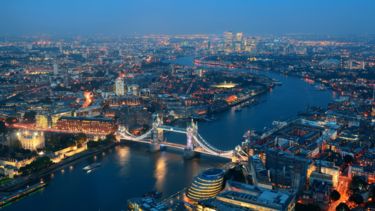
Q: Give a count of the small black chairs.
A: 0